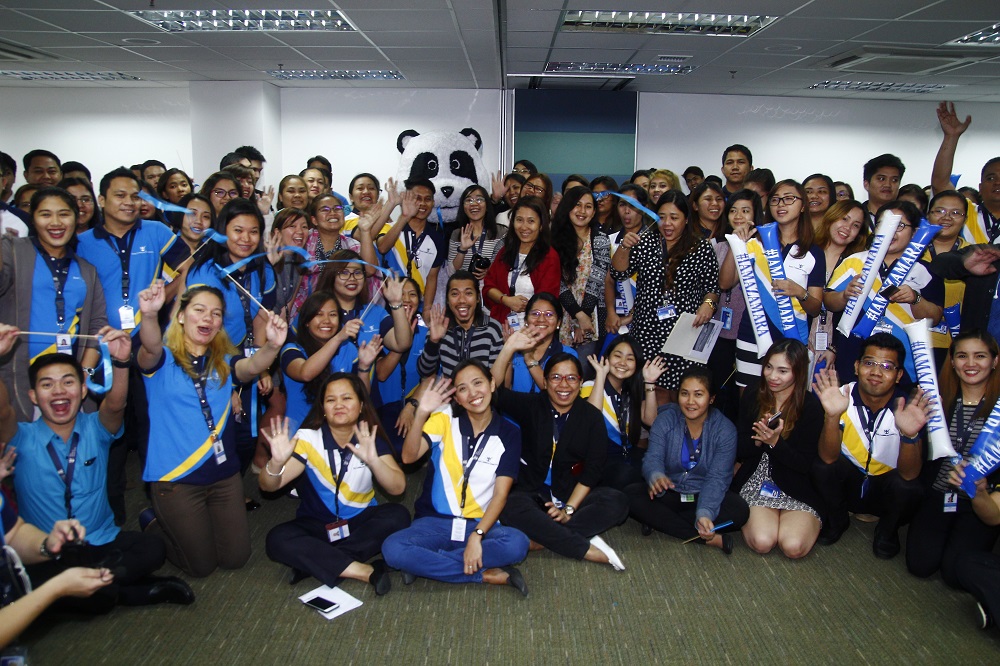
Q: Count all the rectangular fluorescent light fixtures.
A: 7